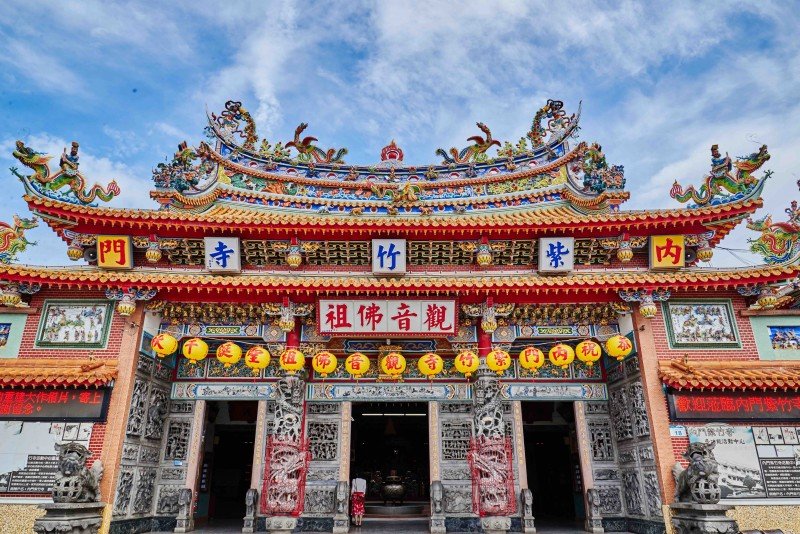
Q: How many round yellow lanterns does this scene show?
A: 15